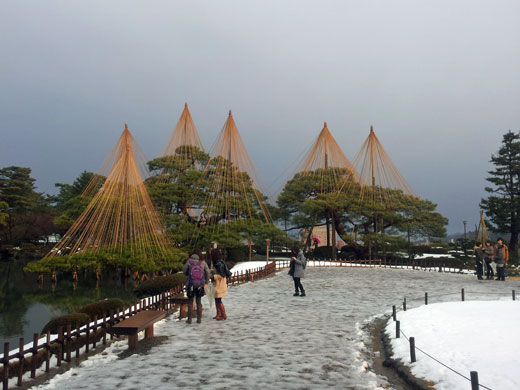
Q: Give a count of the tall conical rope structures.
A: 5